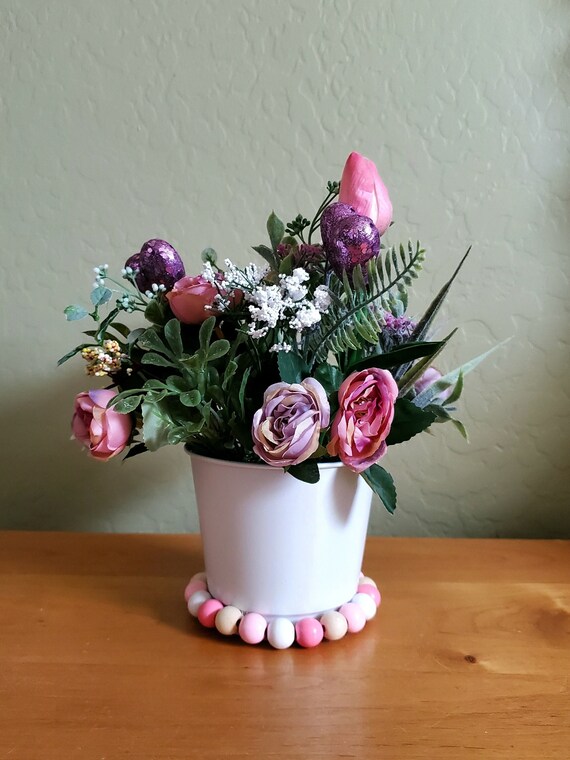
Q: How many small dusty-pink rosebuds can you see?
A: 2